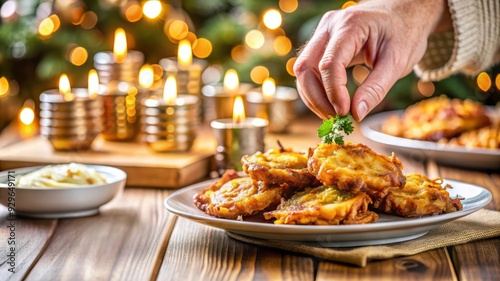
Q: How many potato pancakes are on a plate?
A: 5